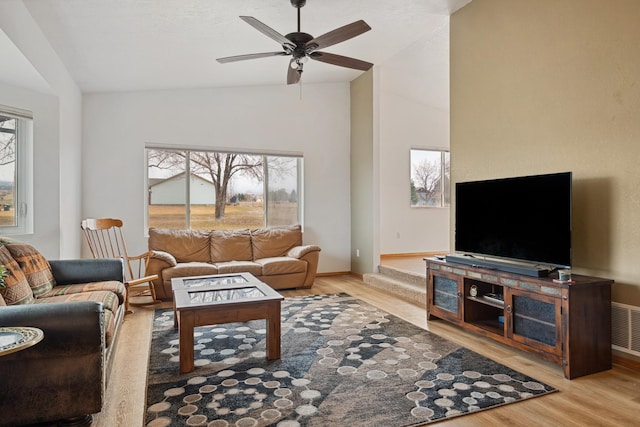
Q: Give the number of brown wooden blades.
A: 5